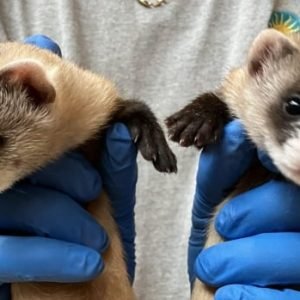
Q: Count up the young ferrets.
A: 2